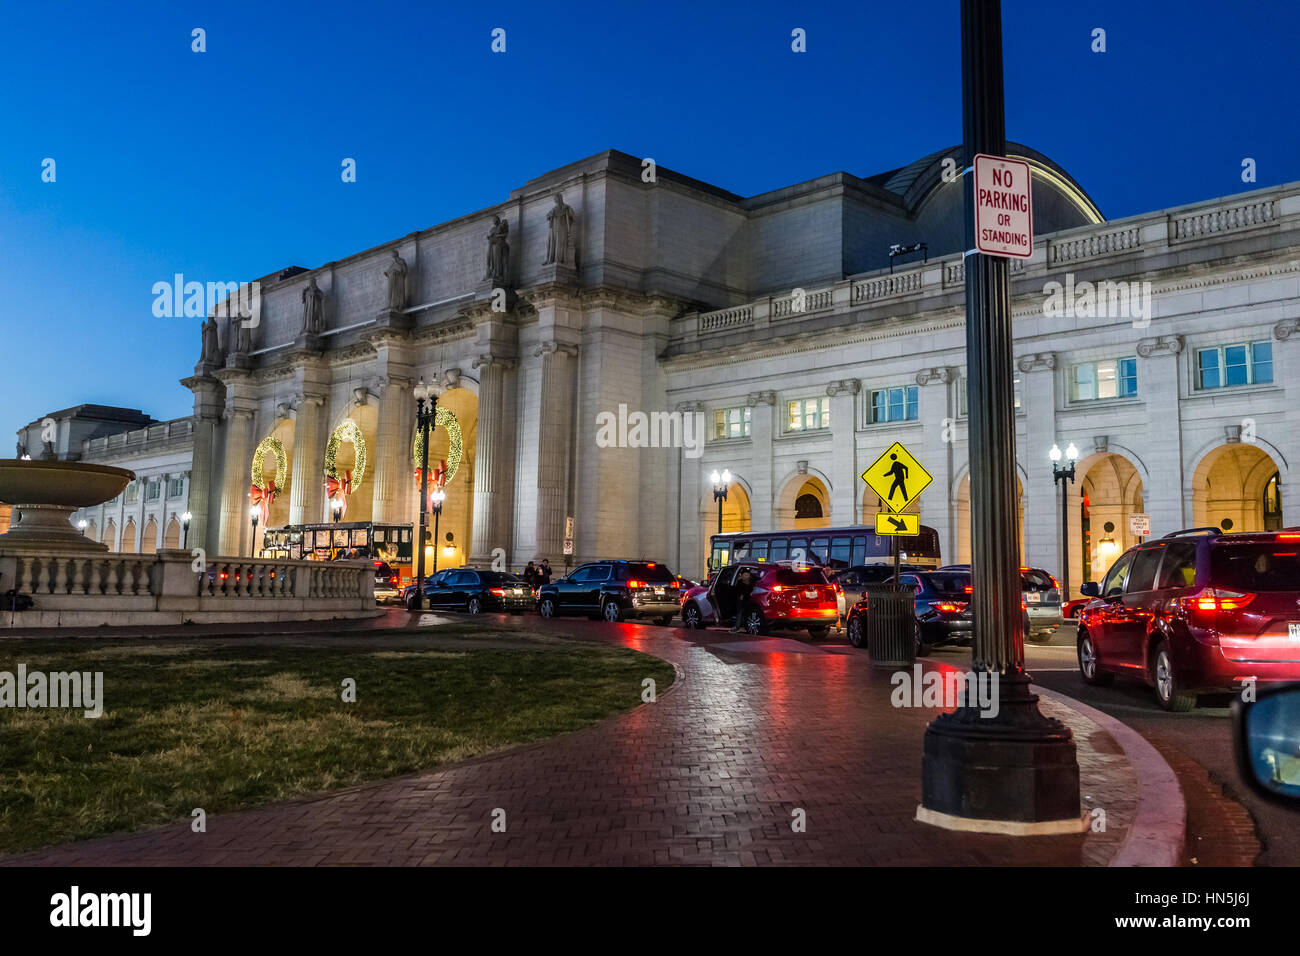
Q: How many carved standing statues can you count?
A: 6